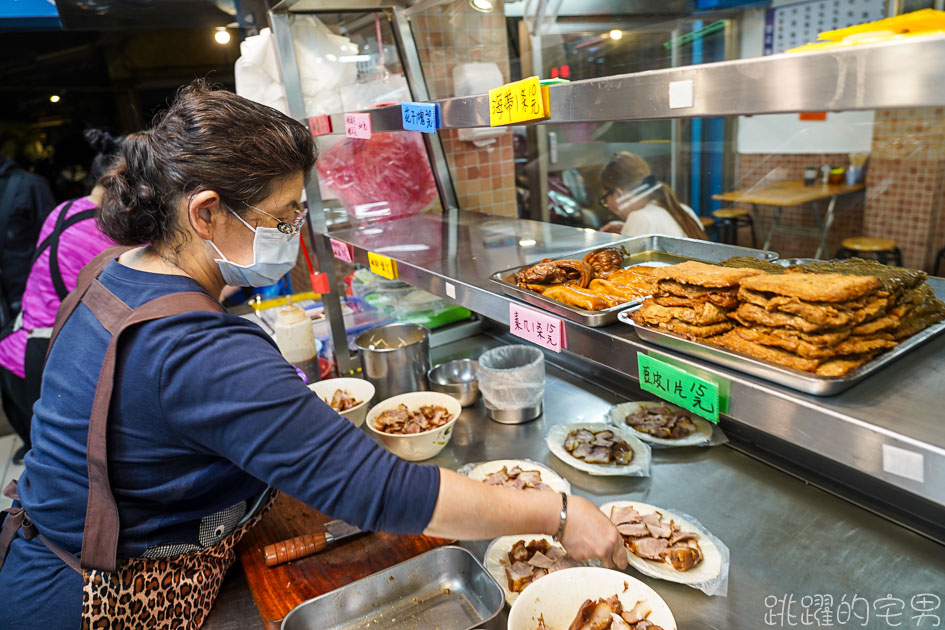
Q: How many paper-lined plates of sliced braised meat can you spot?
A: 5